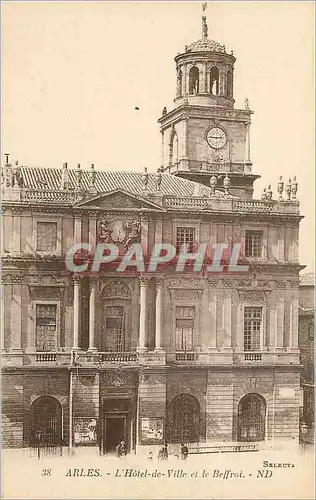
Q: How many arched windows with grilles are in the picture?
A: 3